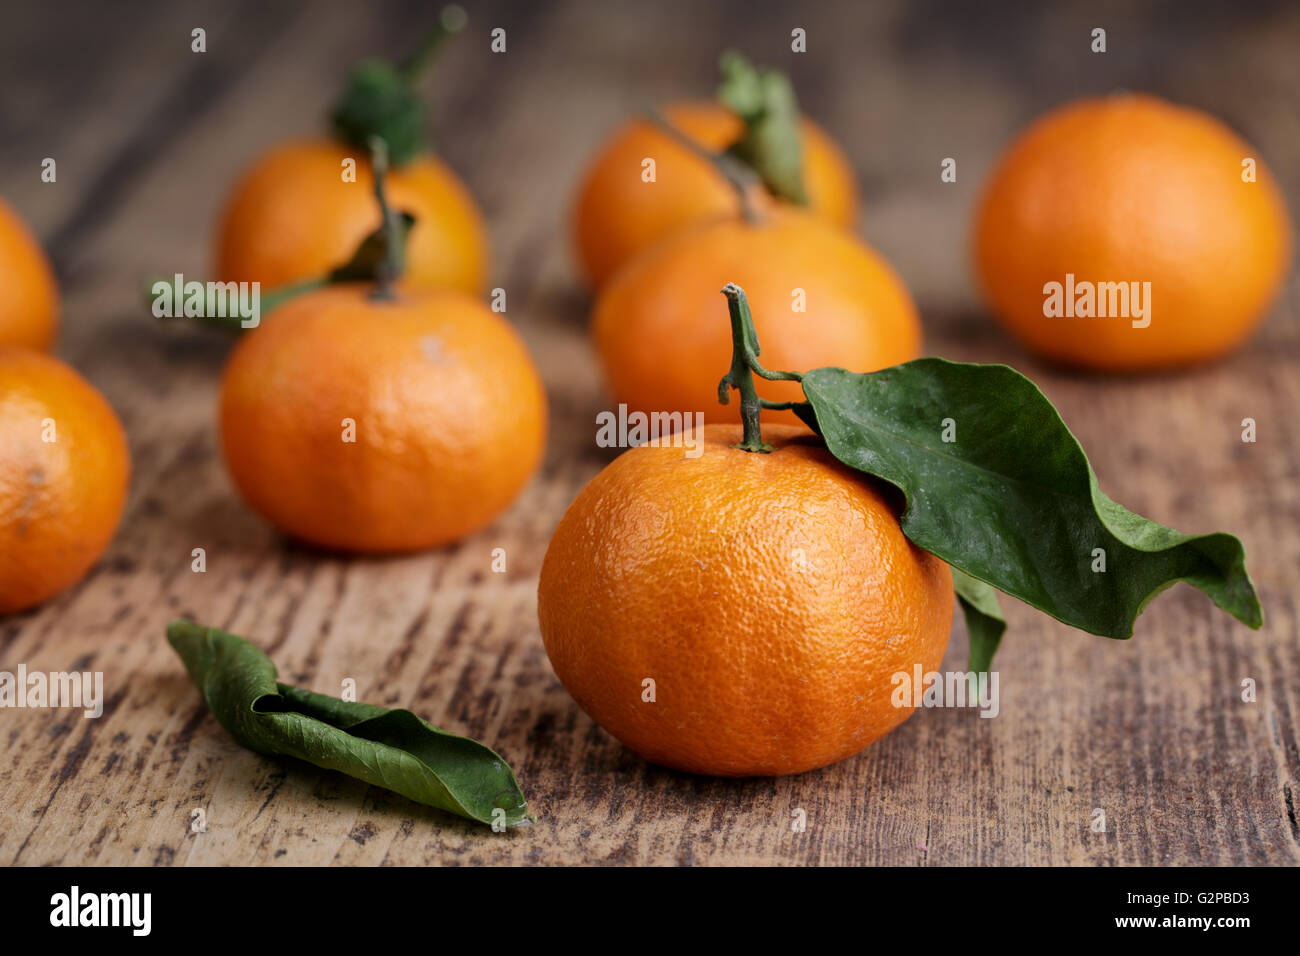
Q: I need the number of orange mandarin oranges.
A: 8